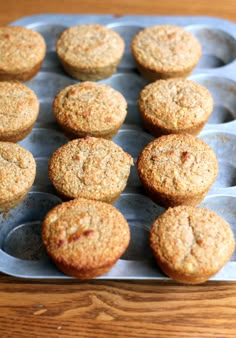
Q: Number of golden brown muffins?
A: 11